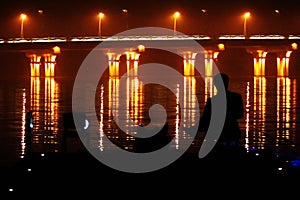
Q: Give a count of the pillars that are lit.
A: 8